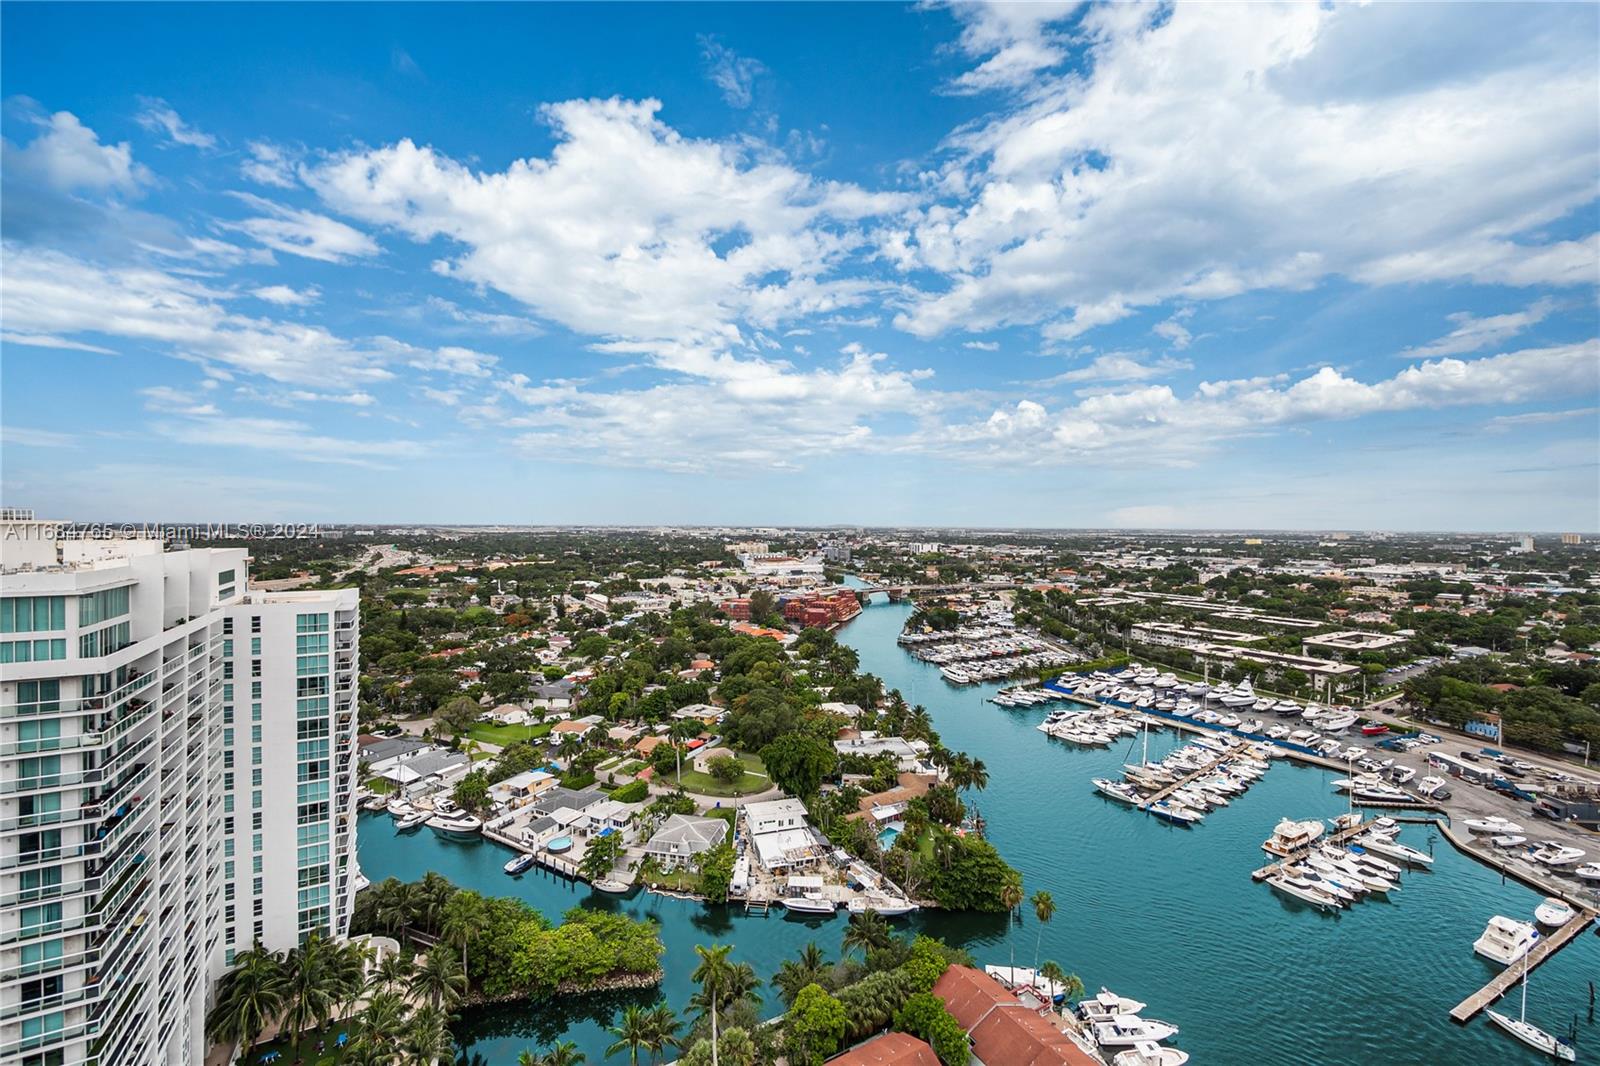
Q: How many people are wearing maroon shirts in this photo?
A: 0